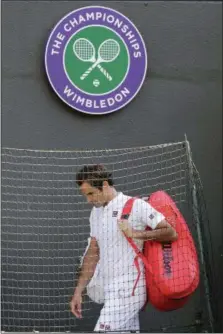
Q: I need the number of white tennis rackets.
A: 2